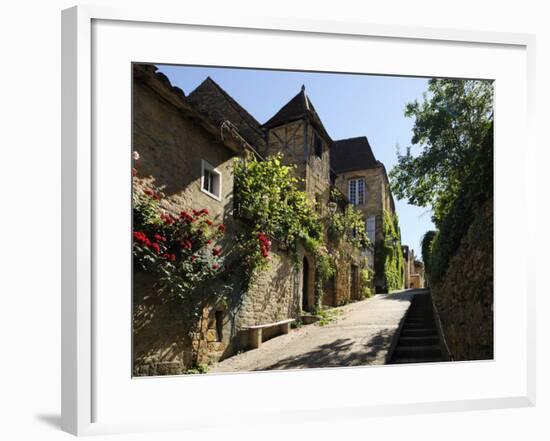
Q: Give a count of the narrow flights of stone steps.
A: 1